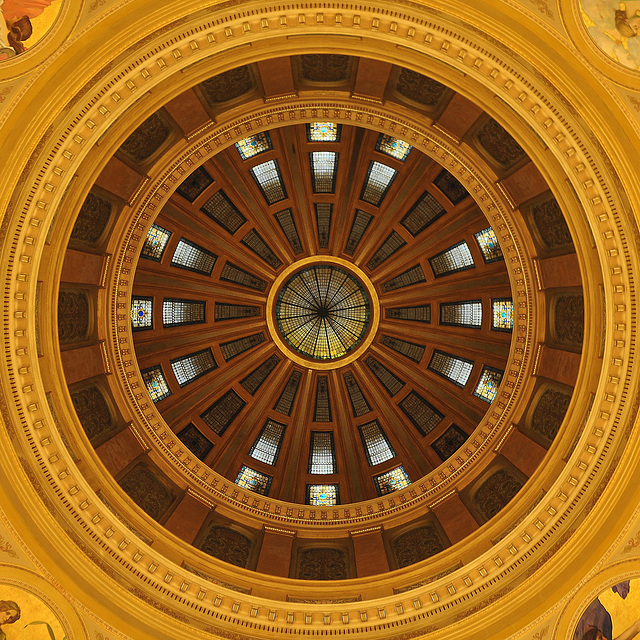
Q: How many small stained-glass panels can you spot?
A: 12